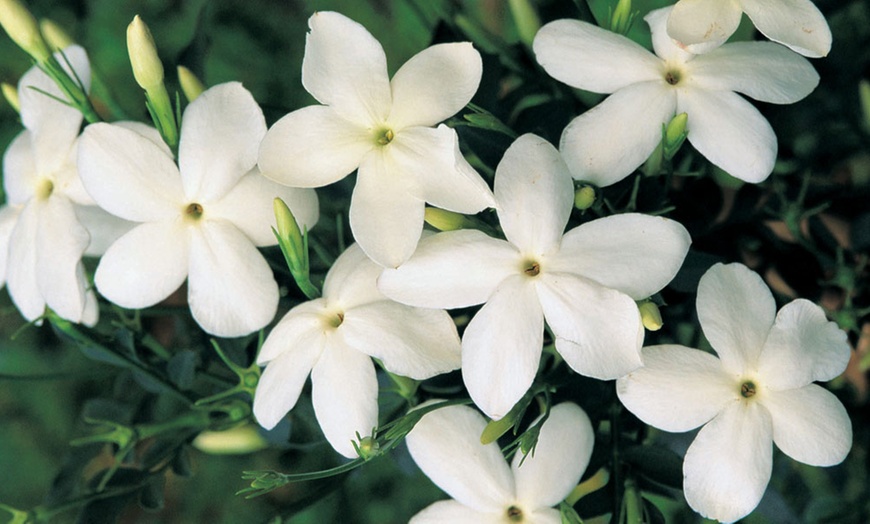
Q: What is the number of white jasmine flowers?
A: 9